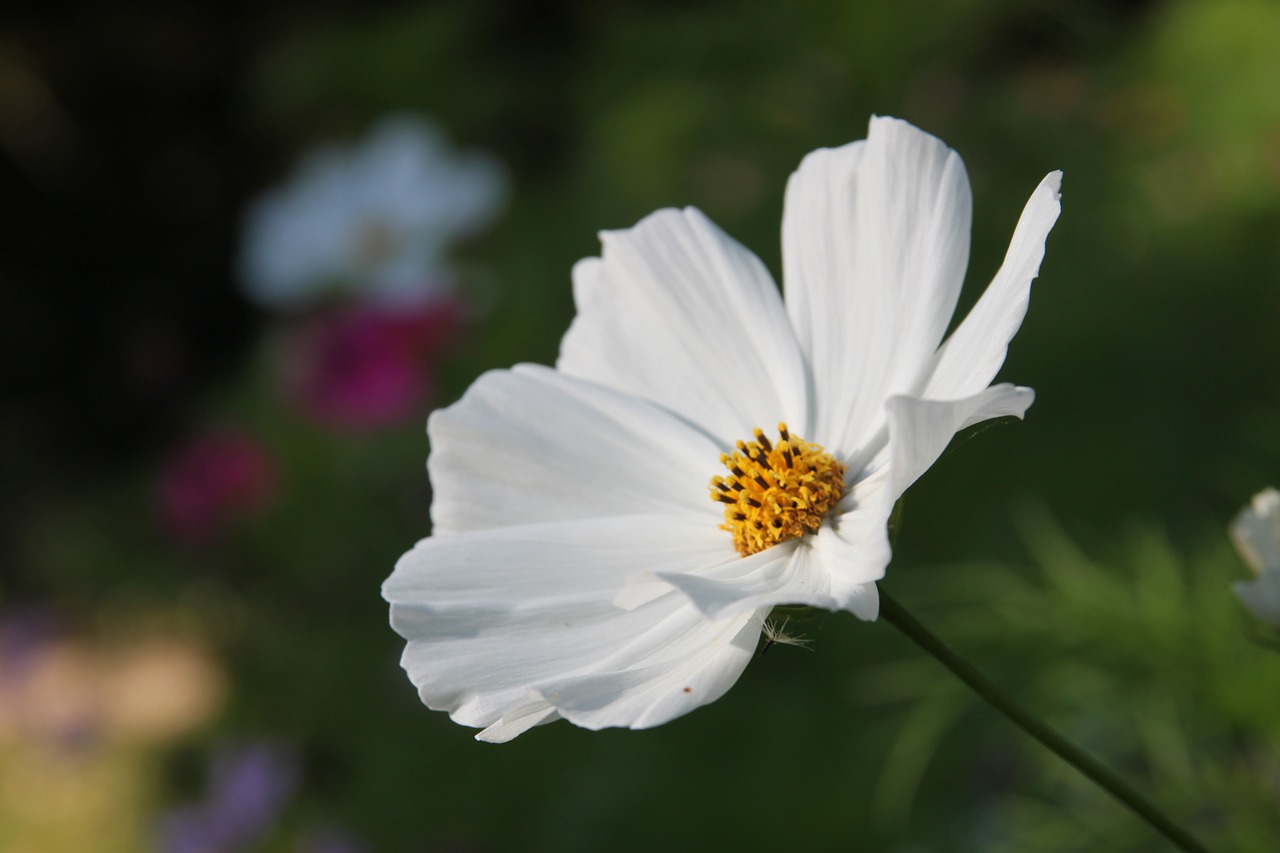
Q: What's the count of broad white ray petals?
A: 8